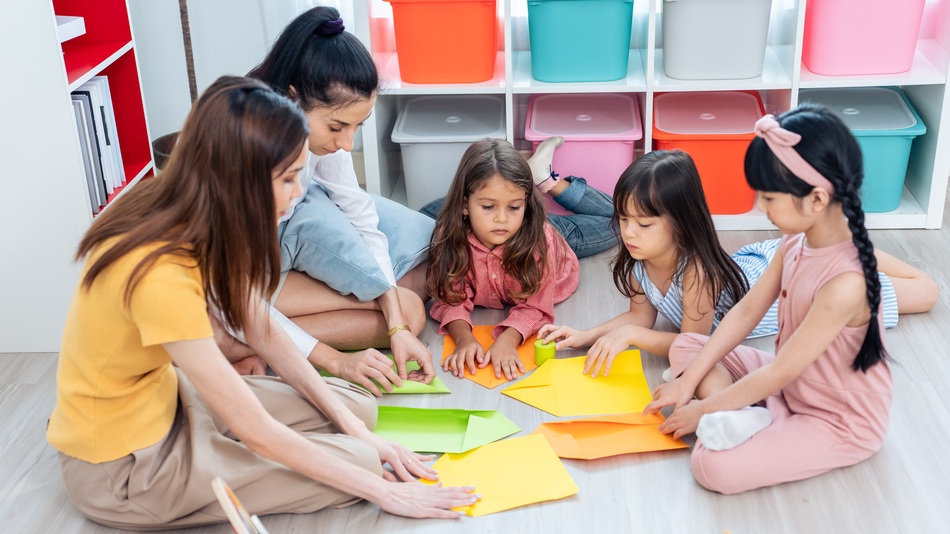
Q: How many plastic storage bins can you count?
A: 8